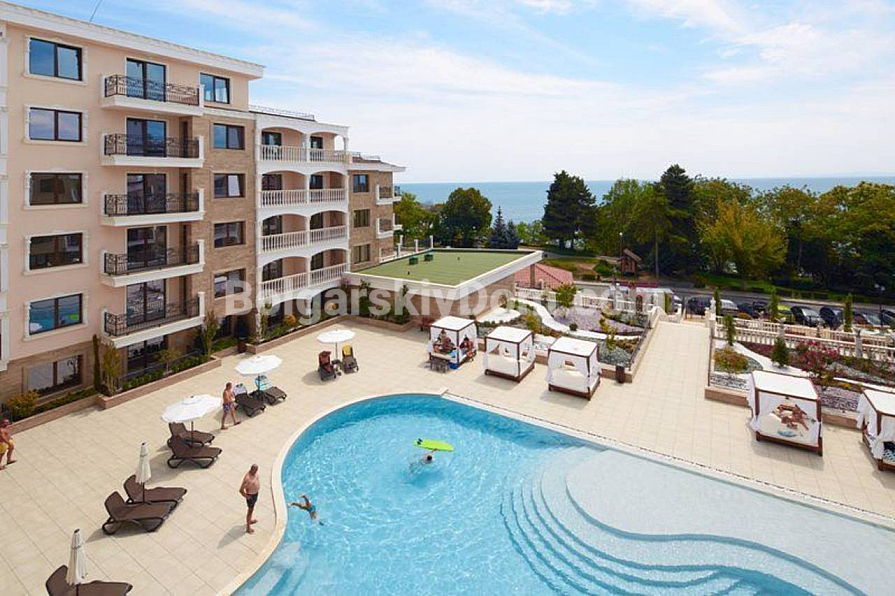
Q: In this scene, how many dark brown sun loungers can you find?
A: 9